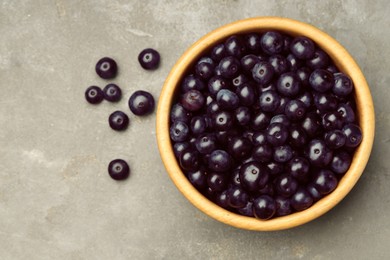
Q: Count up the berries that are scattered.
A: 7